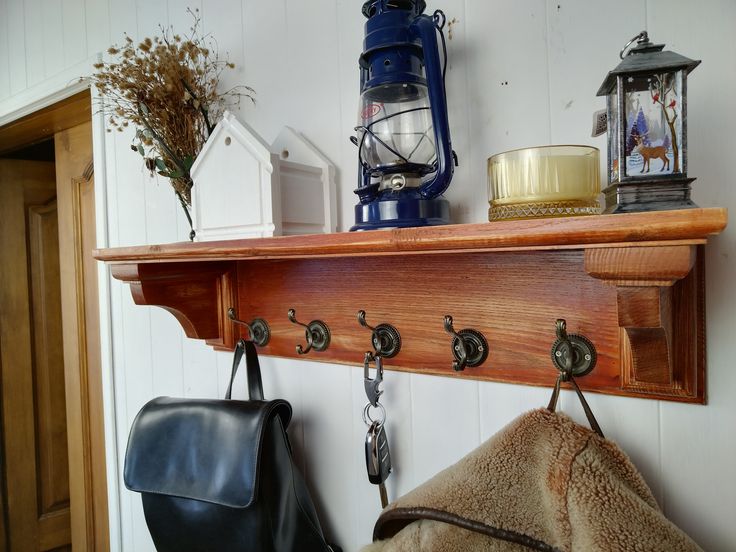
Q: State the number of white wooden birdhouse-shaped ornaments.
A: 2